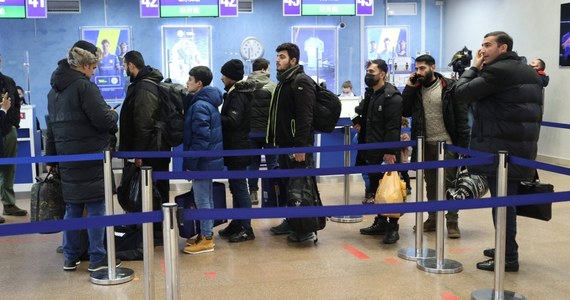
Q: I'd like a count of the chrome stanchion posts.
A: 7